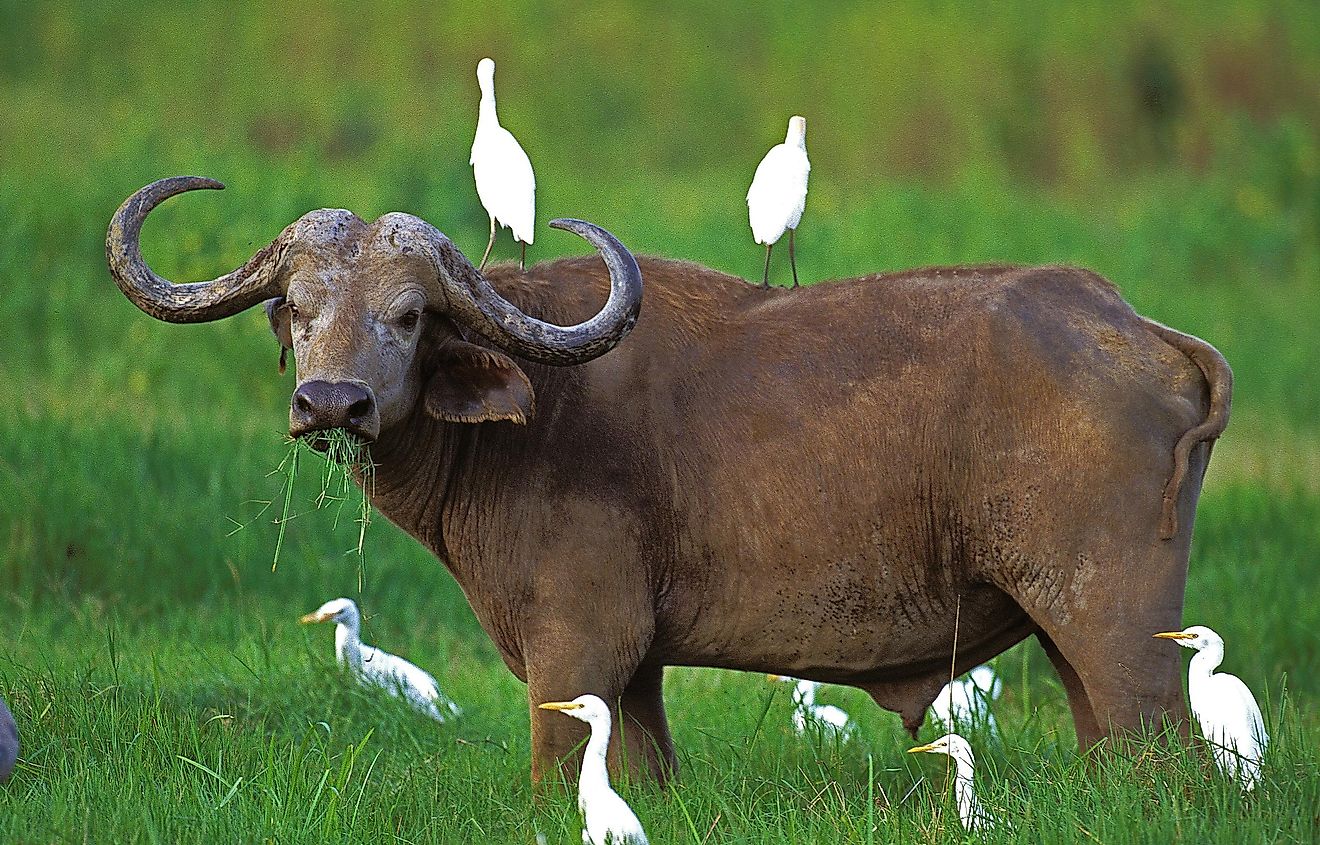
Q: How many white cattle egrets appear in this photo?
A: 8